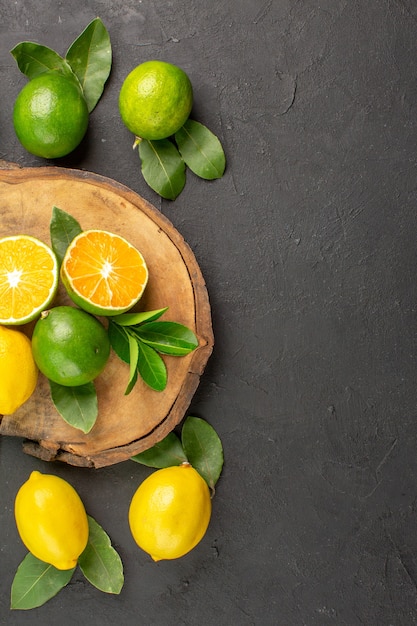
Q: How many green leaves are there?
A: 15